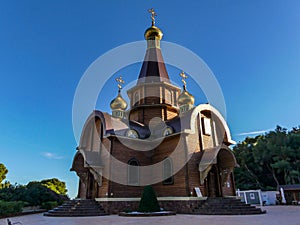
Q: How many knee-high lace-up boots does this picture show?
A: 0